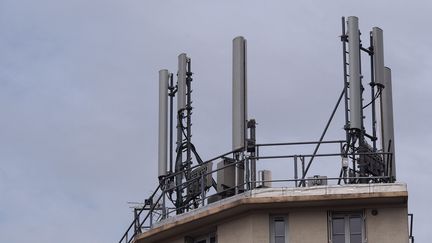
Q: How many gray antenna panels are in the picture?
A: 6